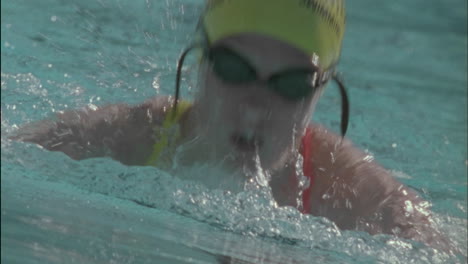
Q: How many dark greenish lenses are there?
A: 2